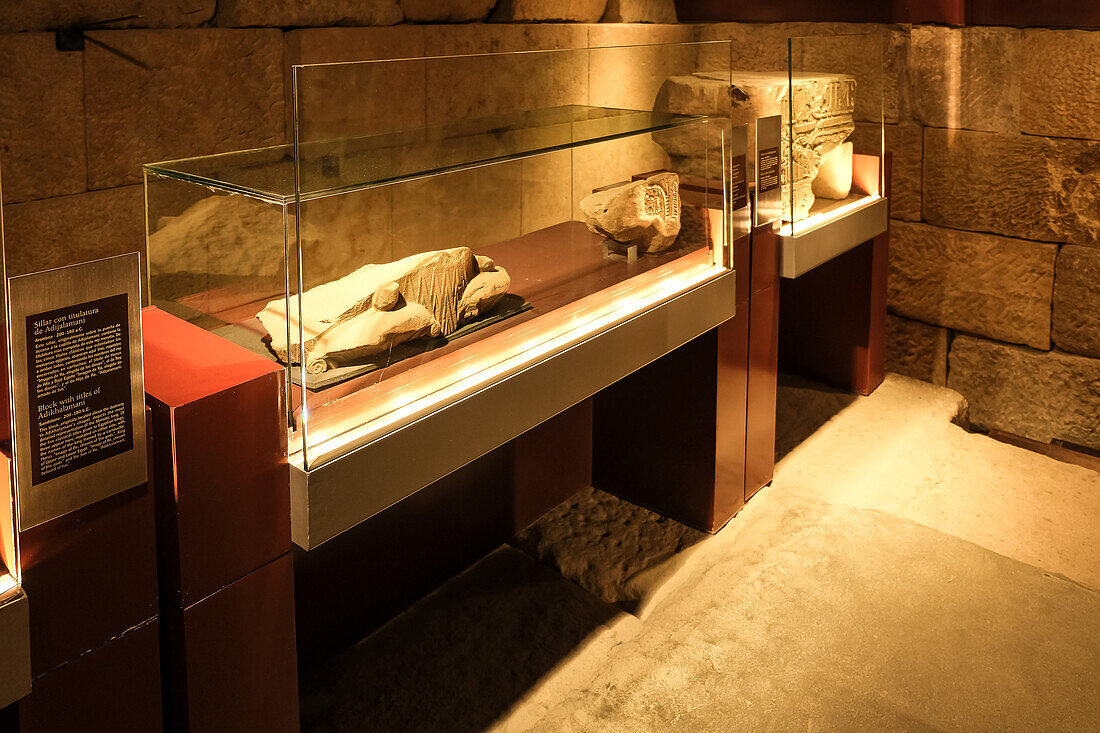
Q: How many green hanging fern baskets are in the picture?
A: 0